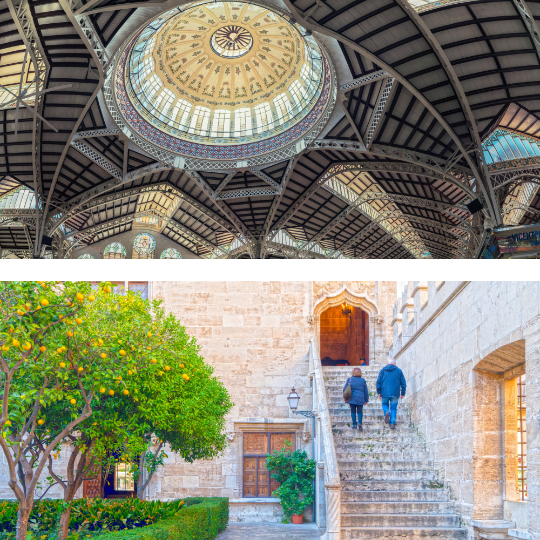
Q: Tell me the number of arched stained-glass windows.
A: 4